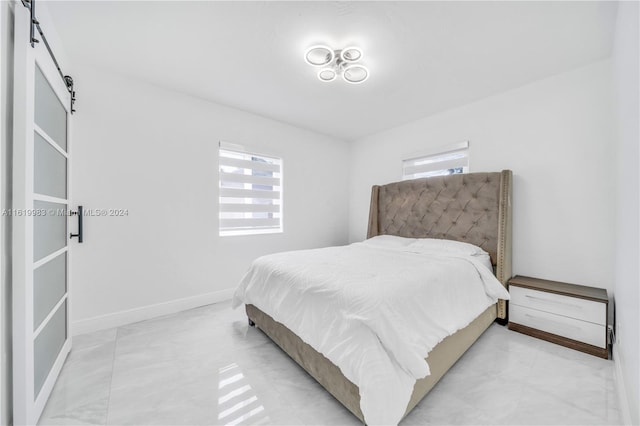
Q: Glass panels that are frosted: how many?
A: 5